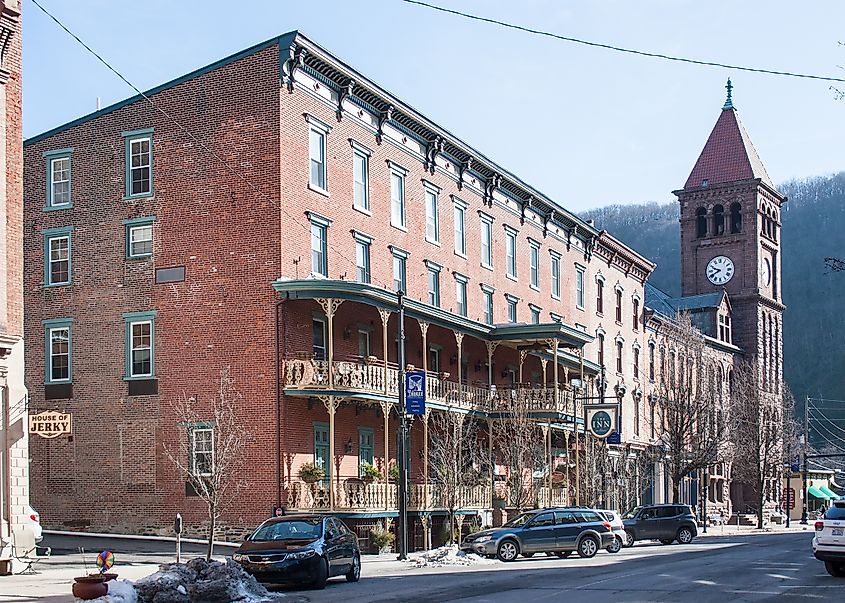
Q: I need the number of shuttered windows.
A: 0